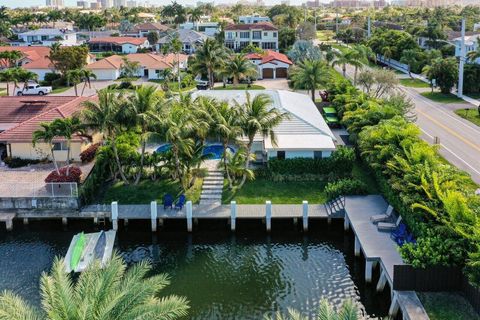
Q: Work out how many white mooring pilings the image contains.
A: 6